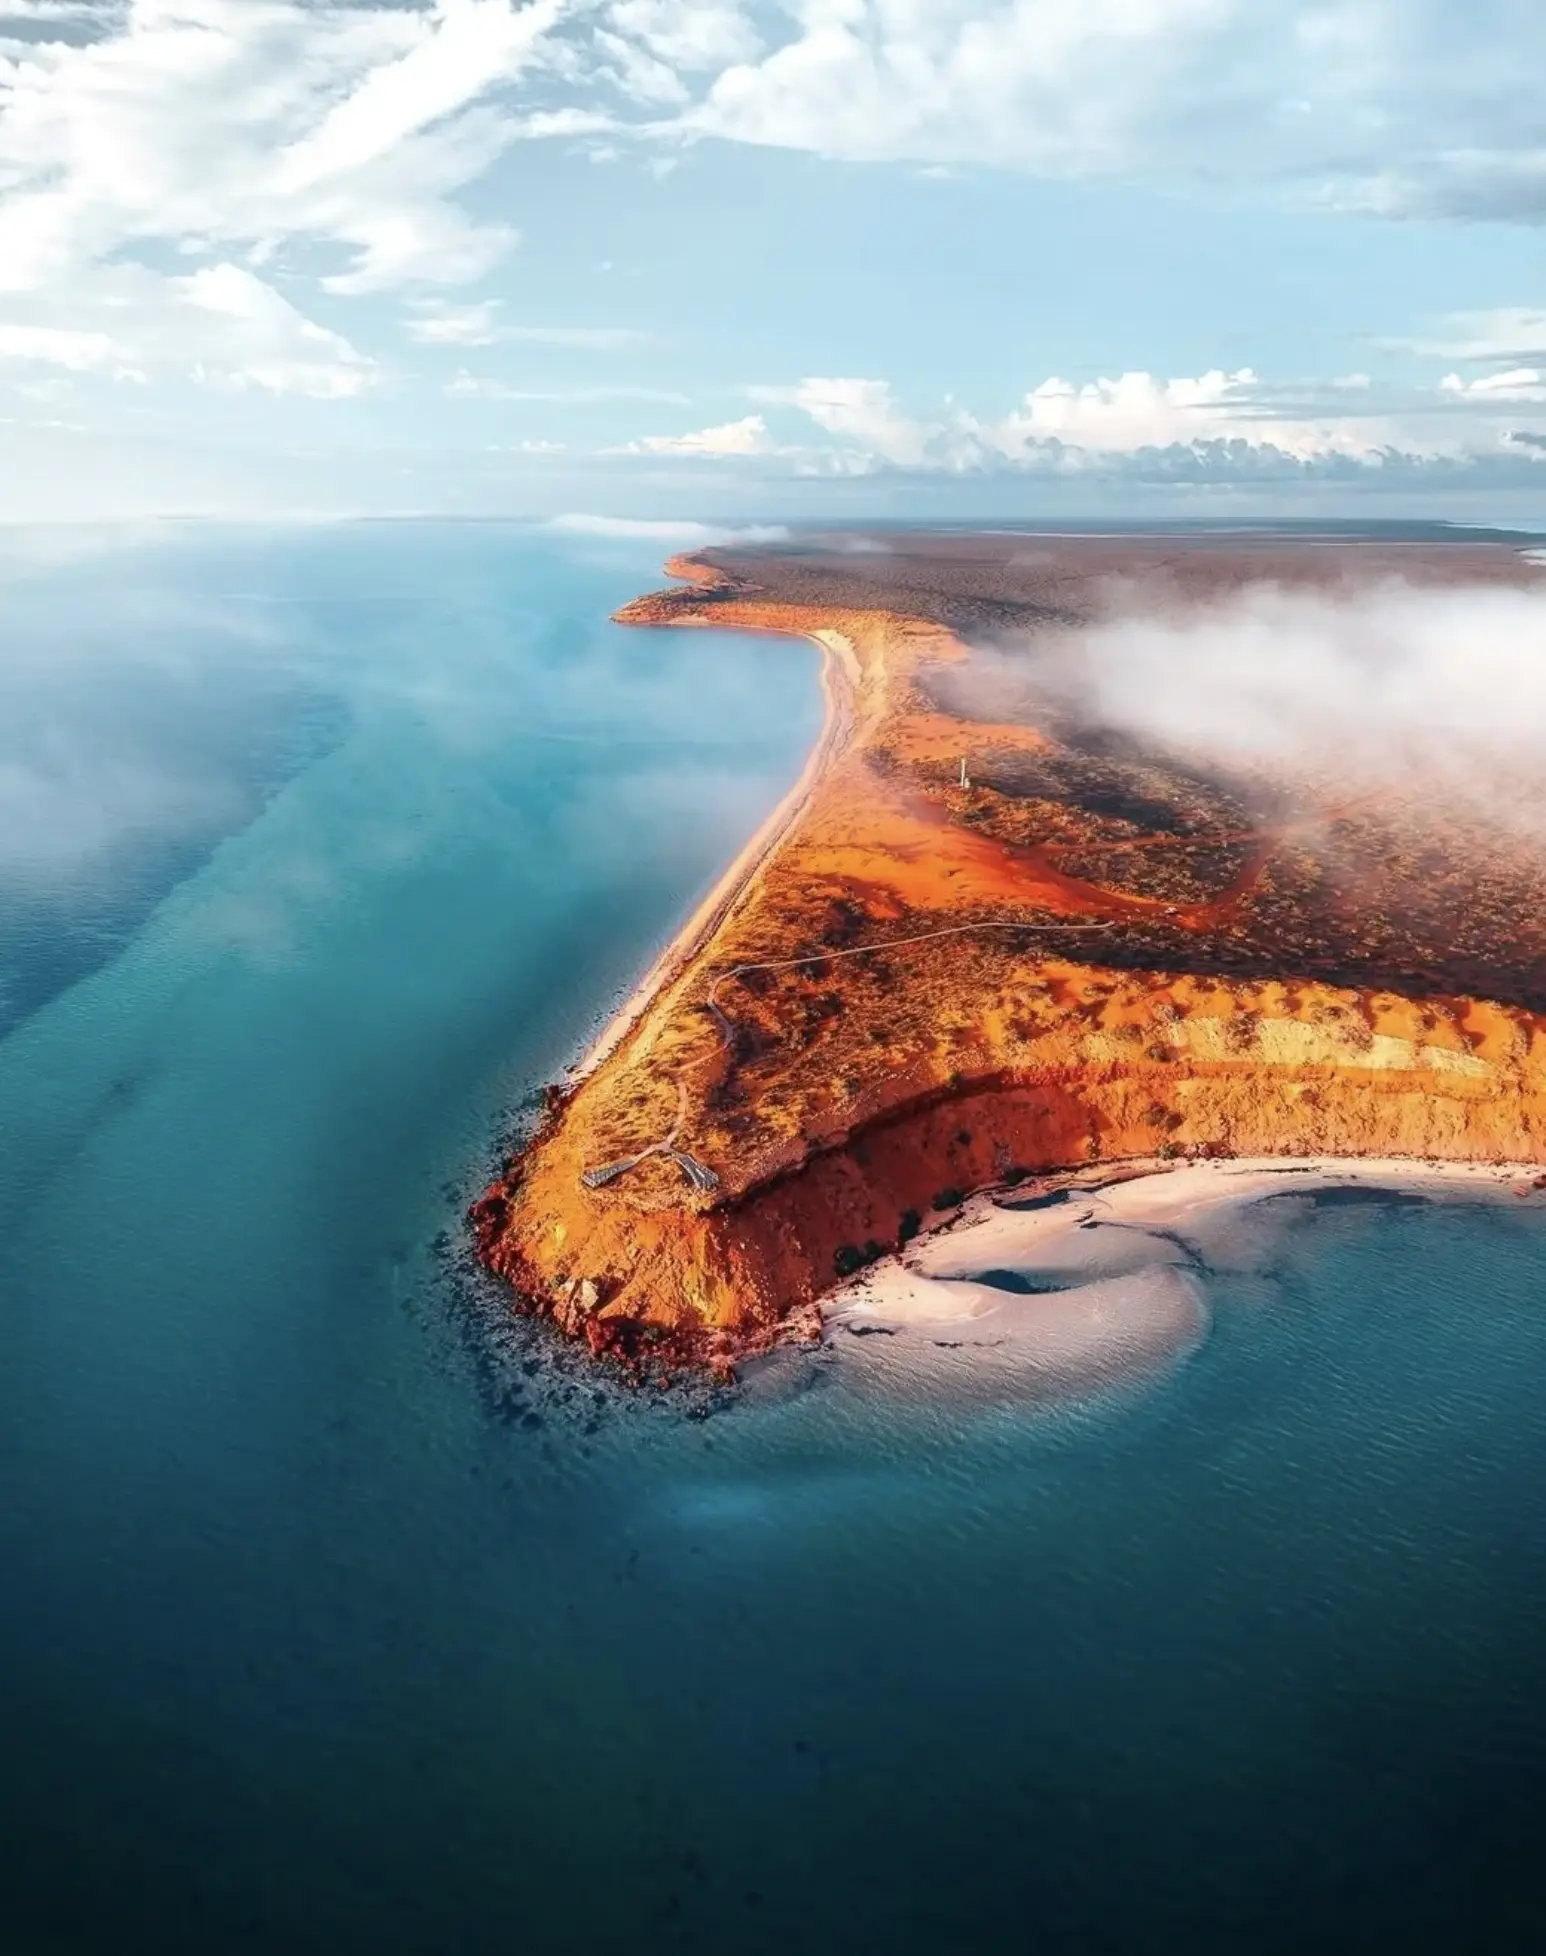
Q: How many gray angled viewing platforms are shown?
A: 2